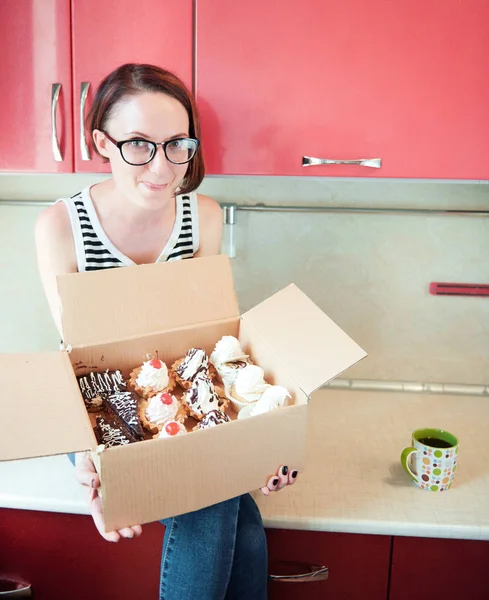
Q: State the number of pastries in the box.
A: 12